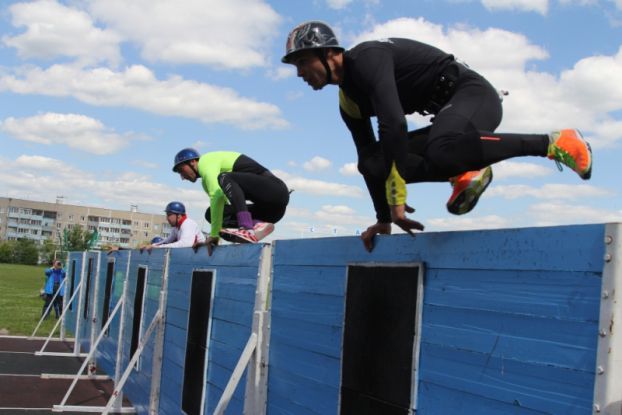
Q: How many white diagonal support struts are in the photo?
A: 5